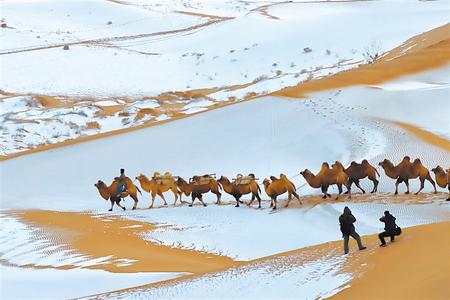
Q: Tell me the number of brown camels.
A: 9